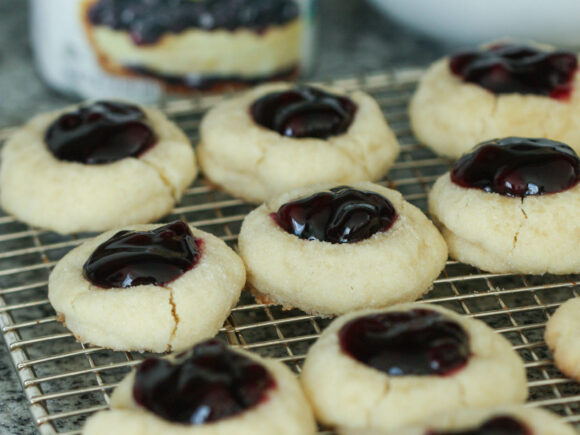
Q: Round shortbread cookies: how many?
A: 10